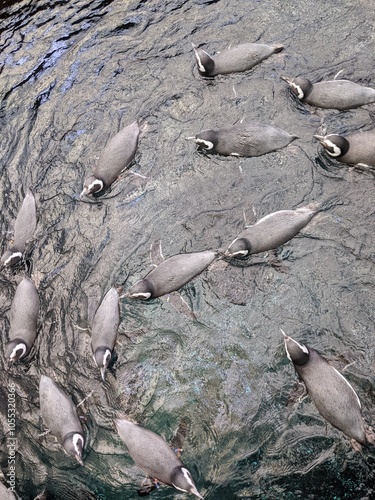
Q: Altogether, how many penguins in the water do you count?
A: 13